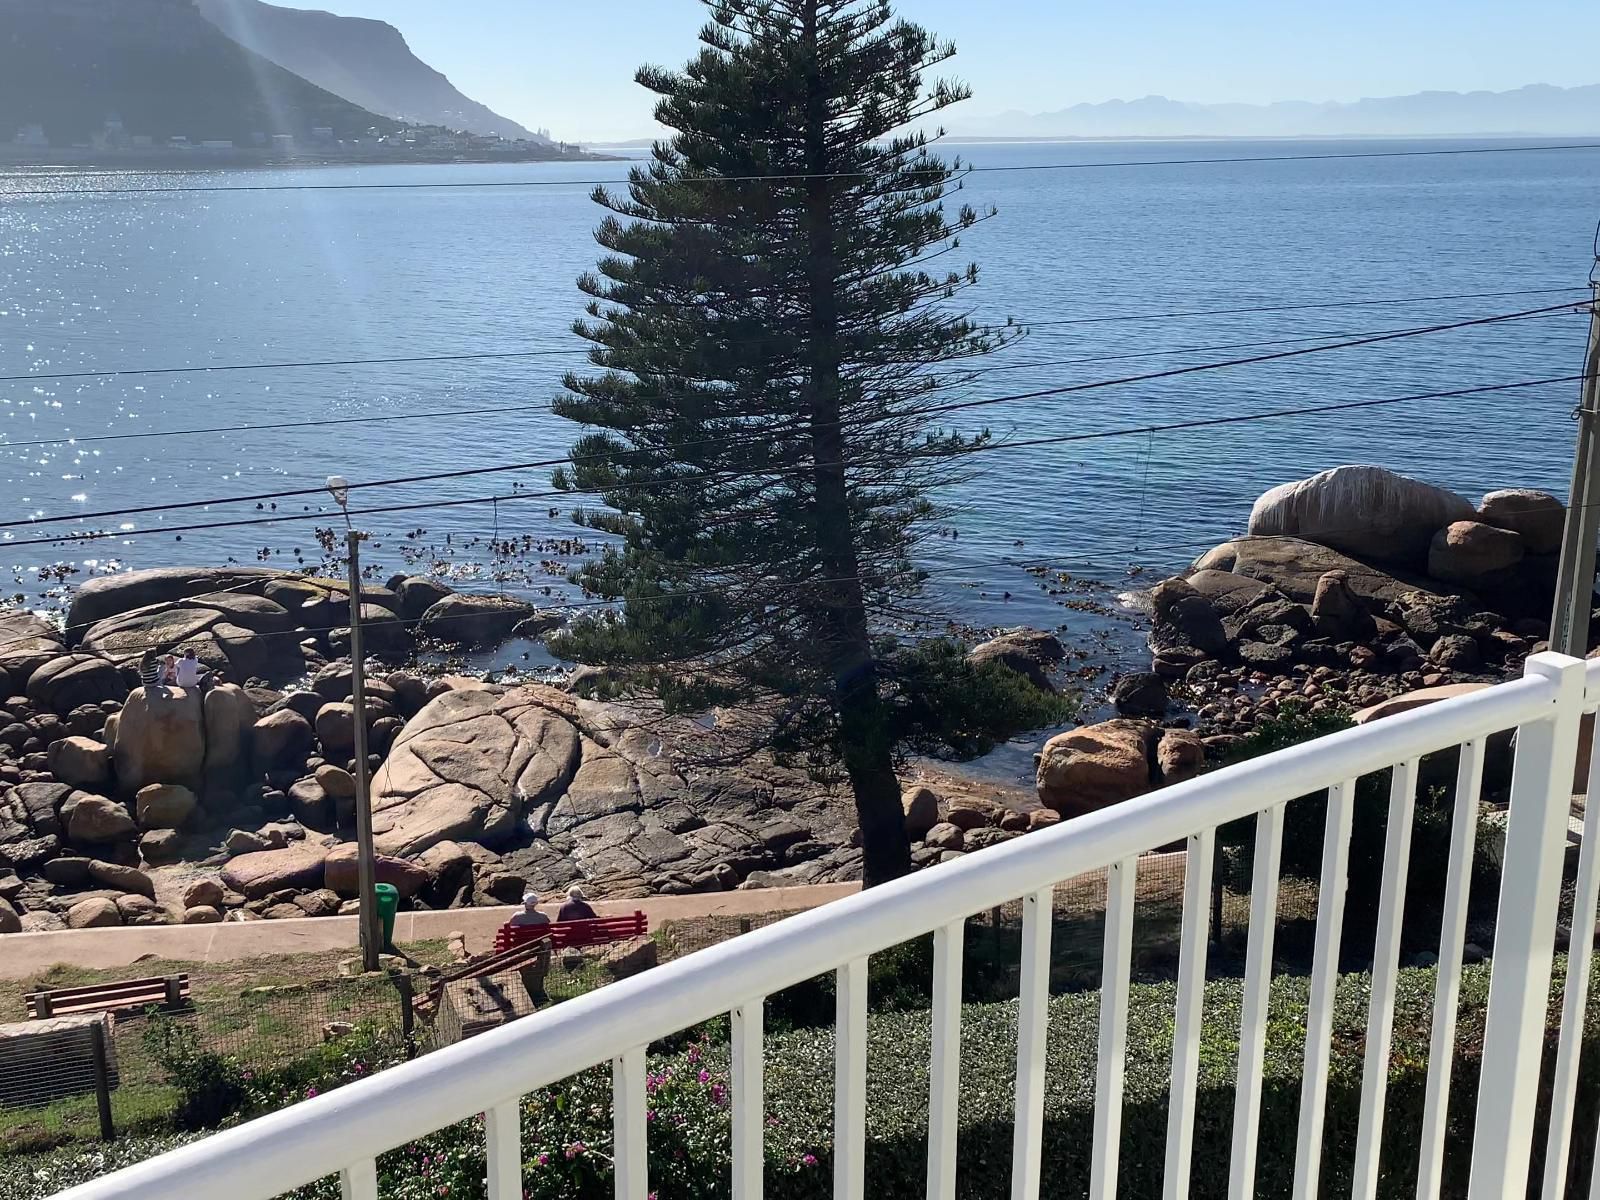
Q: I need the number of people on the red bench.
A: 2